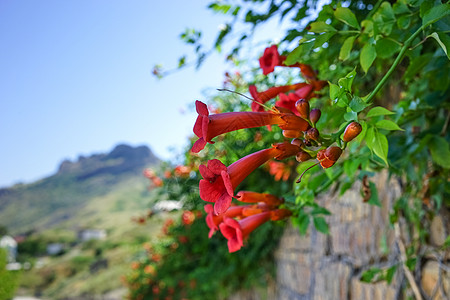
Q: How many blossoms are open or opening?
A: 7